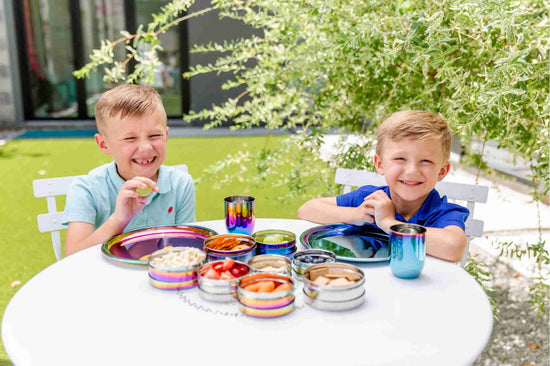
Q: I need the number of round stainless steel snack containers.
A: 8